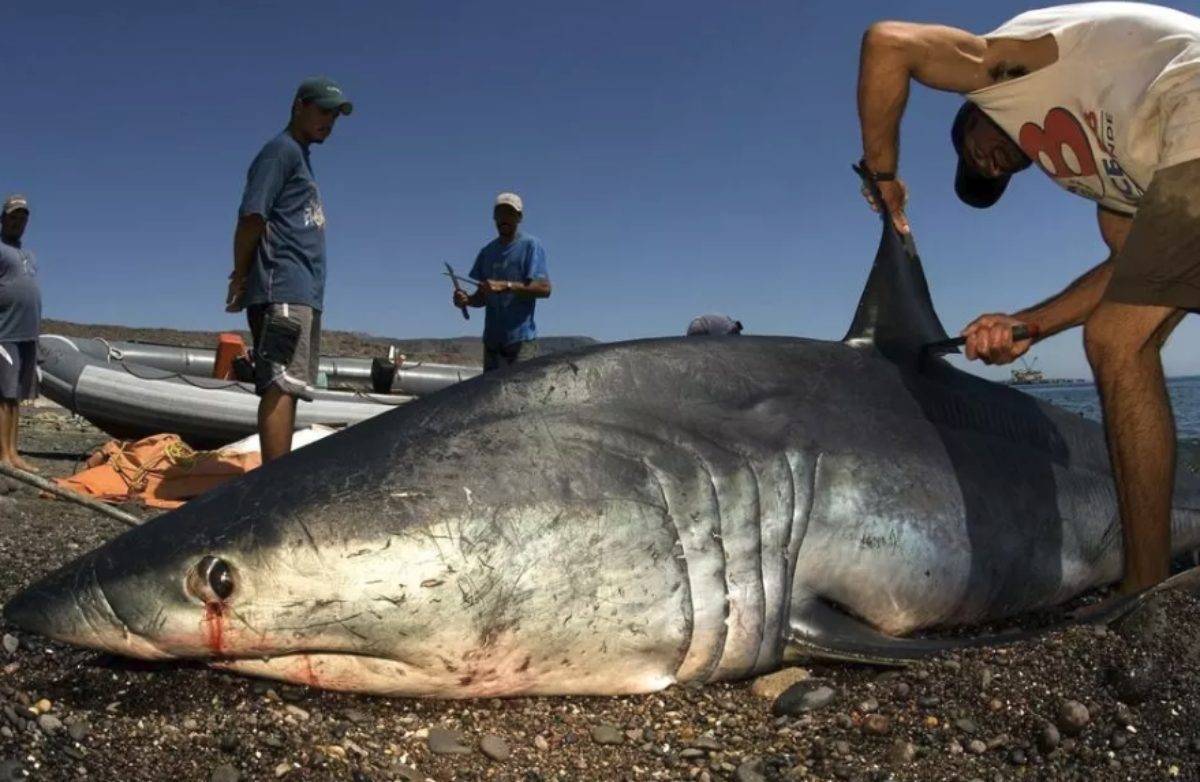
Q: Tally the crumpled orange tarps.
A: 1